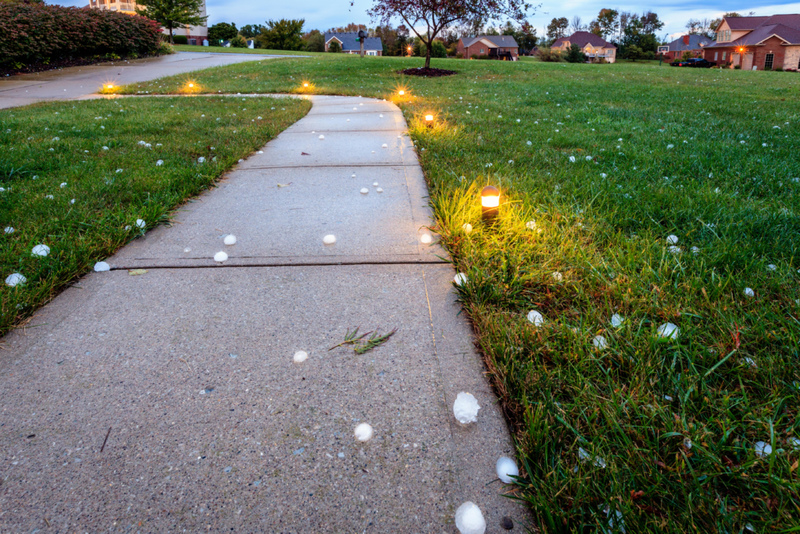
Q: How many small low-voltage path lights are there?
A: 6